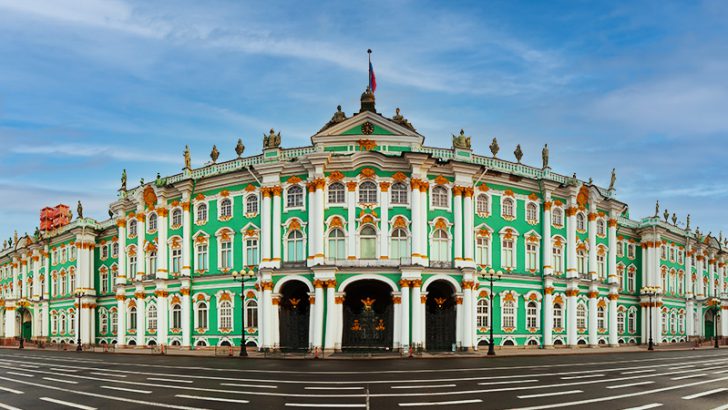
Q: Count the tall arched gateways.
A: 3